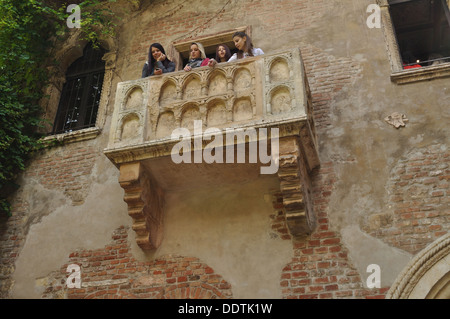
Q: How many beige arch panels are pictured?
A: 12